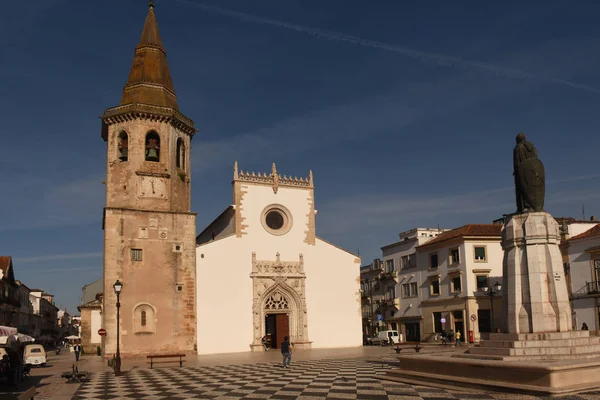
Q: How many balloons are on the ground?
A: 0